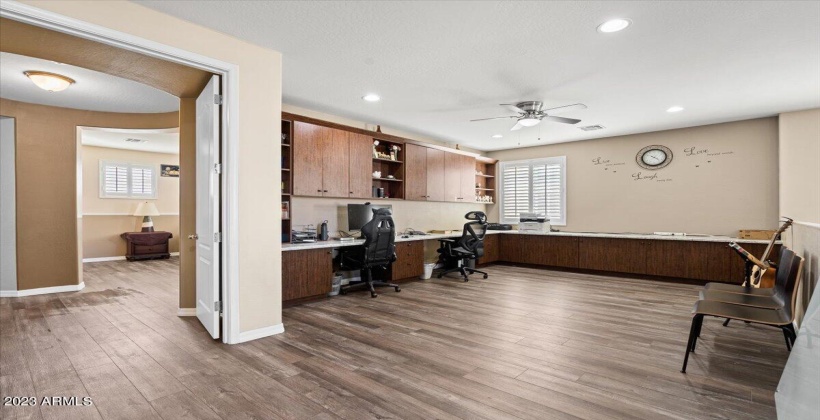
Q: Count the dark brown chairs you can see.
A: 3